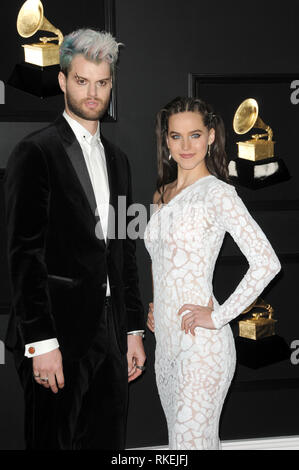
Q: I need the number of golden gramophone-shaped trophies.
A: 3